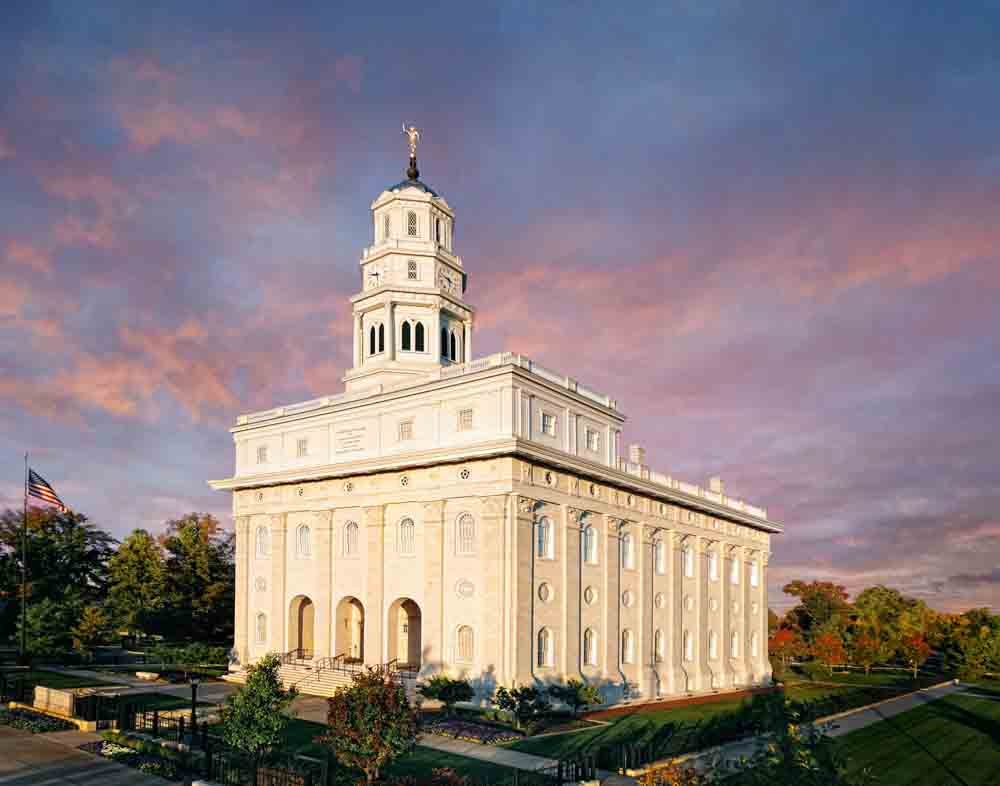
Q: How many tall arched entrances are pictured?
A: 3